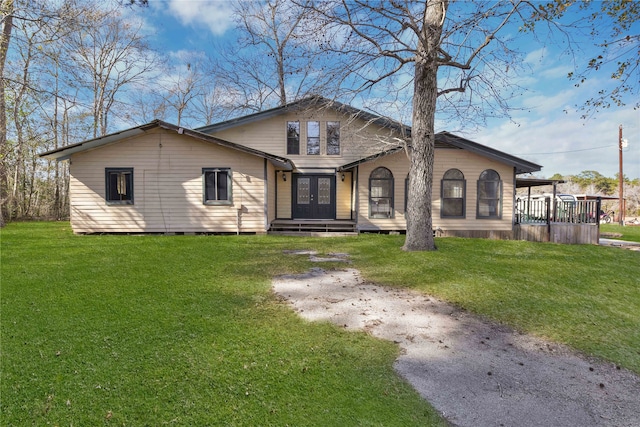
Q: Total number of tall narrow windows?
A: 3